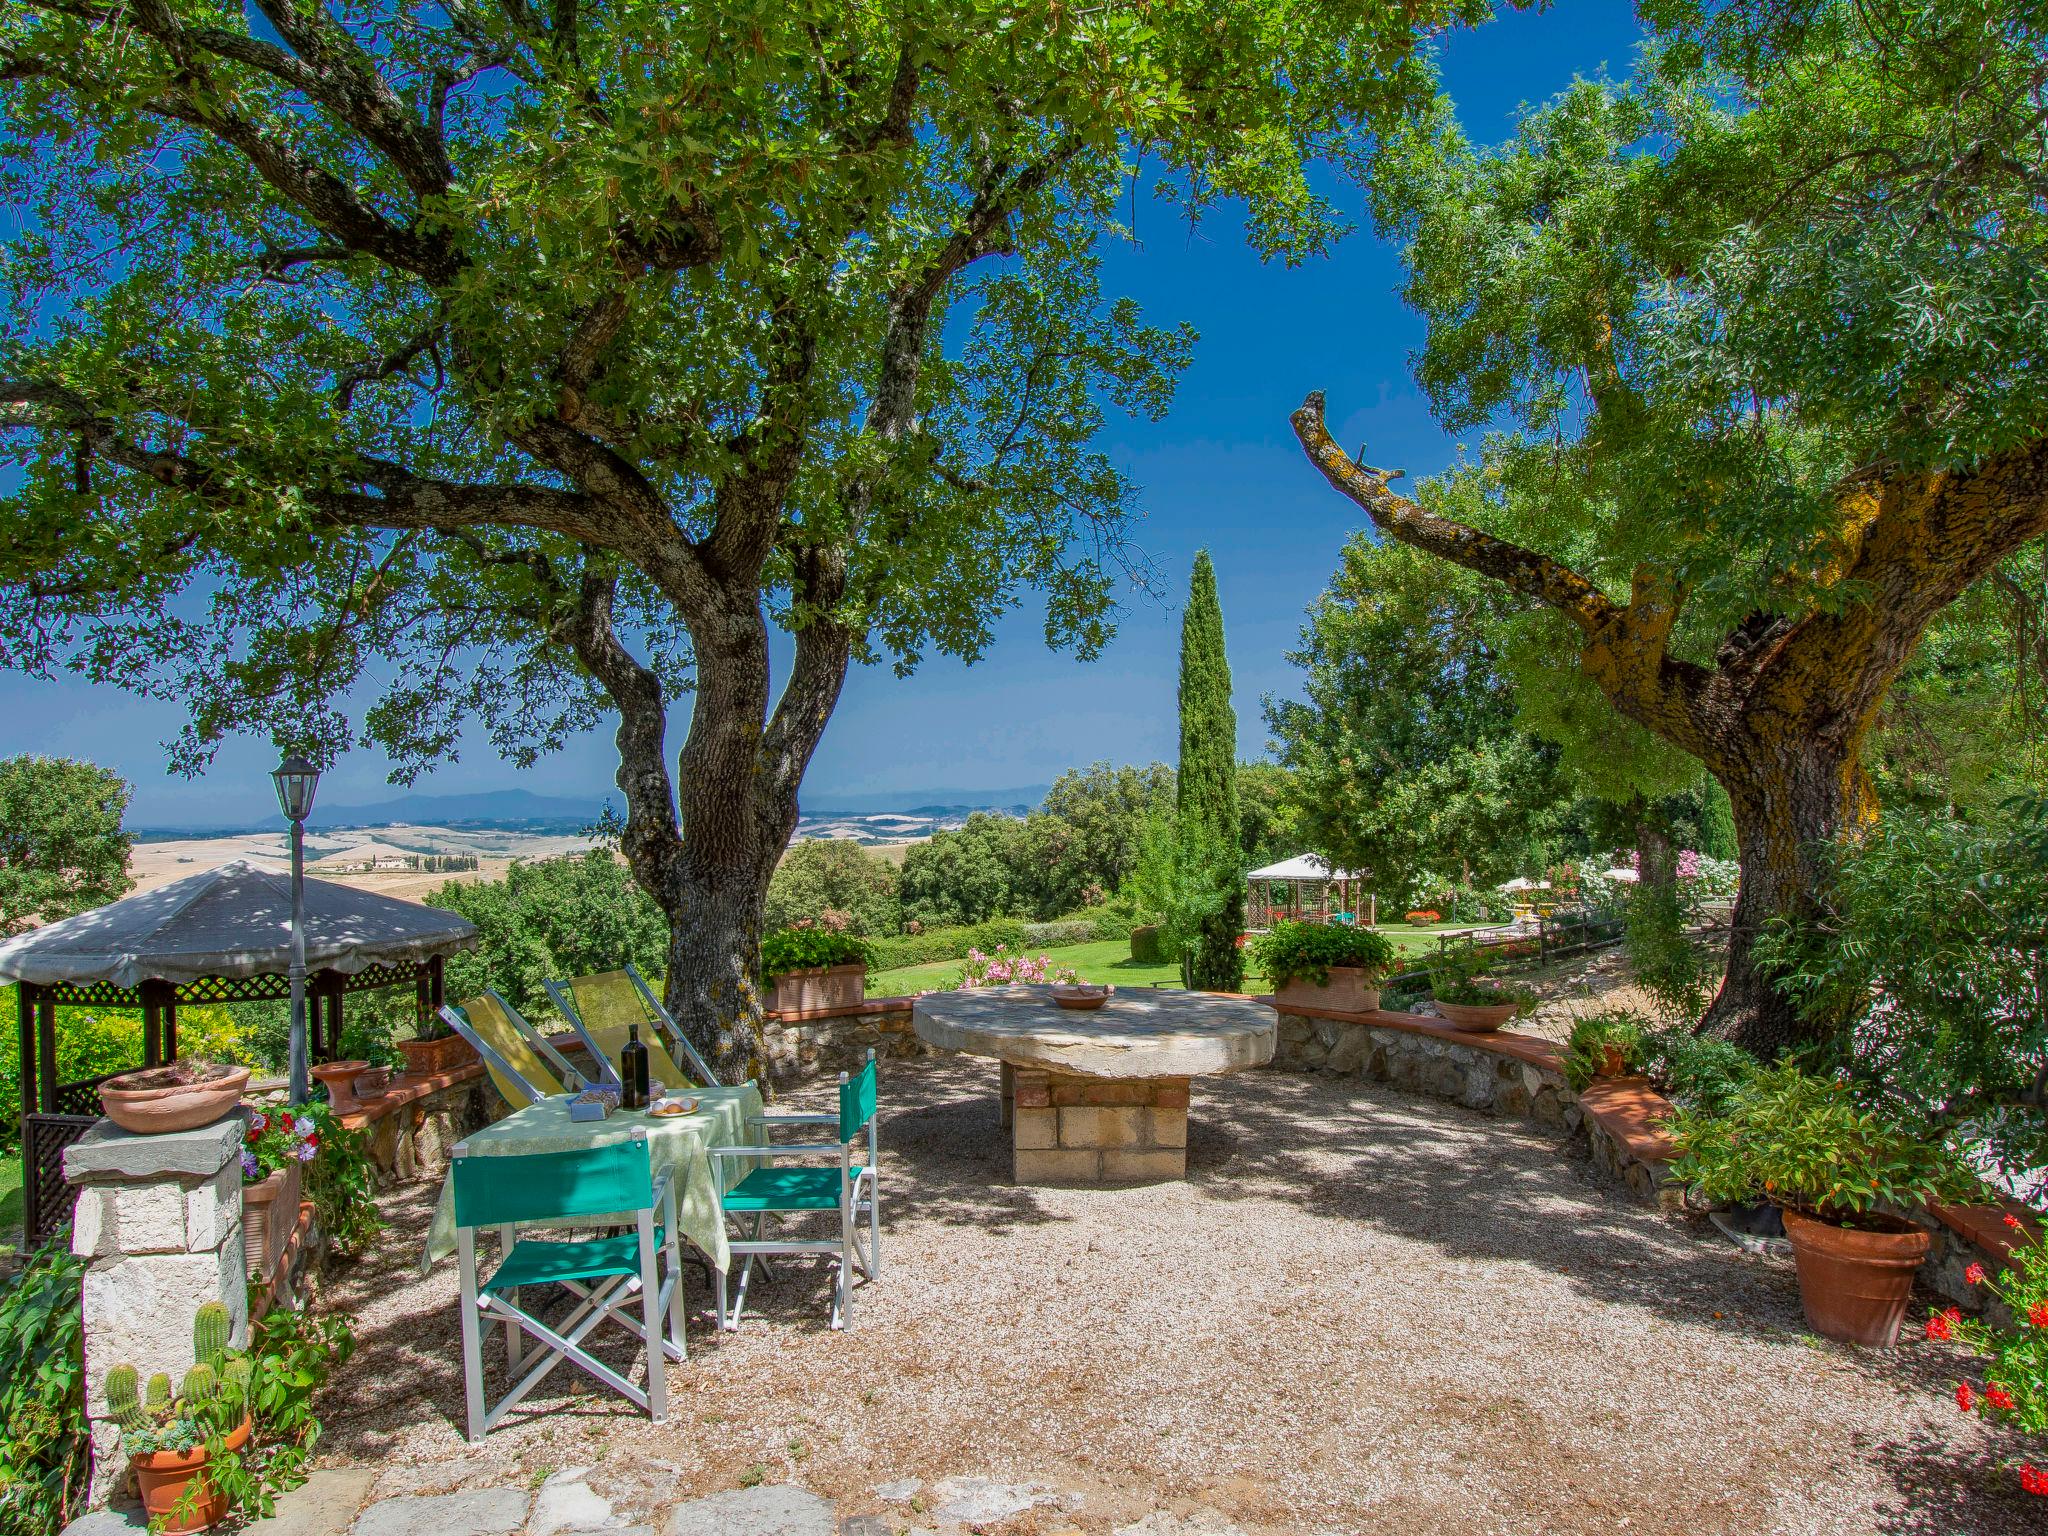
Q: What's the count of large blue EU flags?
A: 0